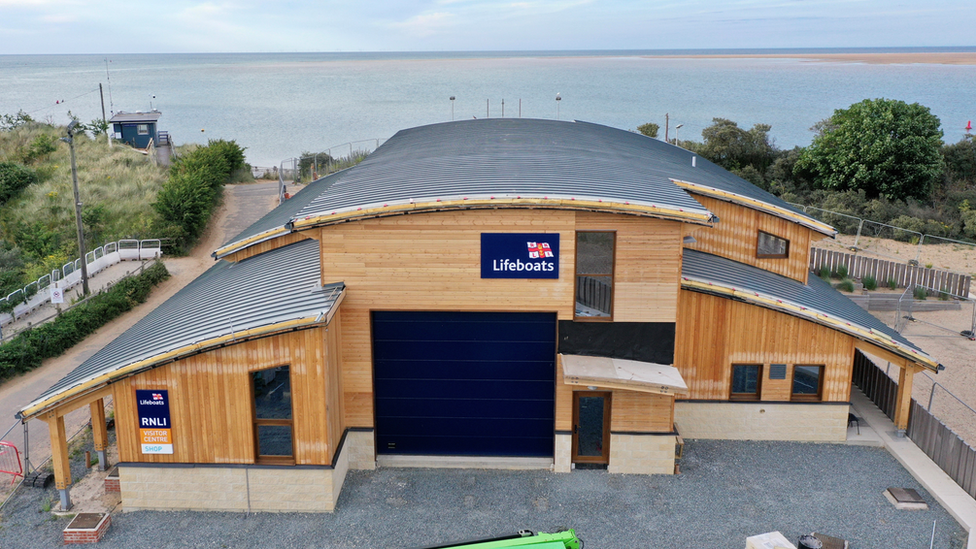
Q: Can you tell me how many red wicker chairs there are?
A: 0